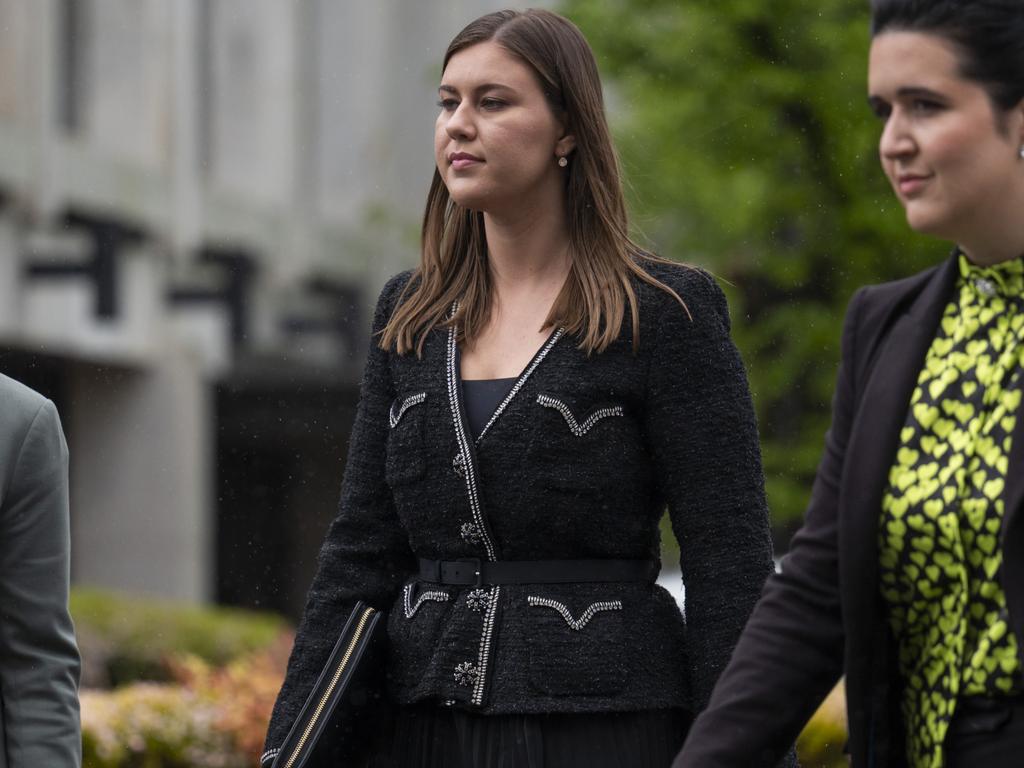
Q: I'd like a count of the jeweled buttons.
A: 4